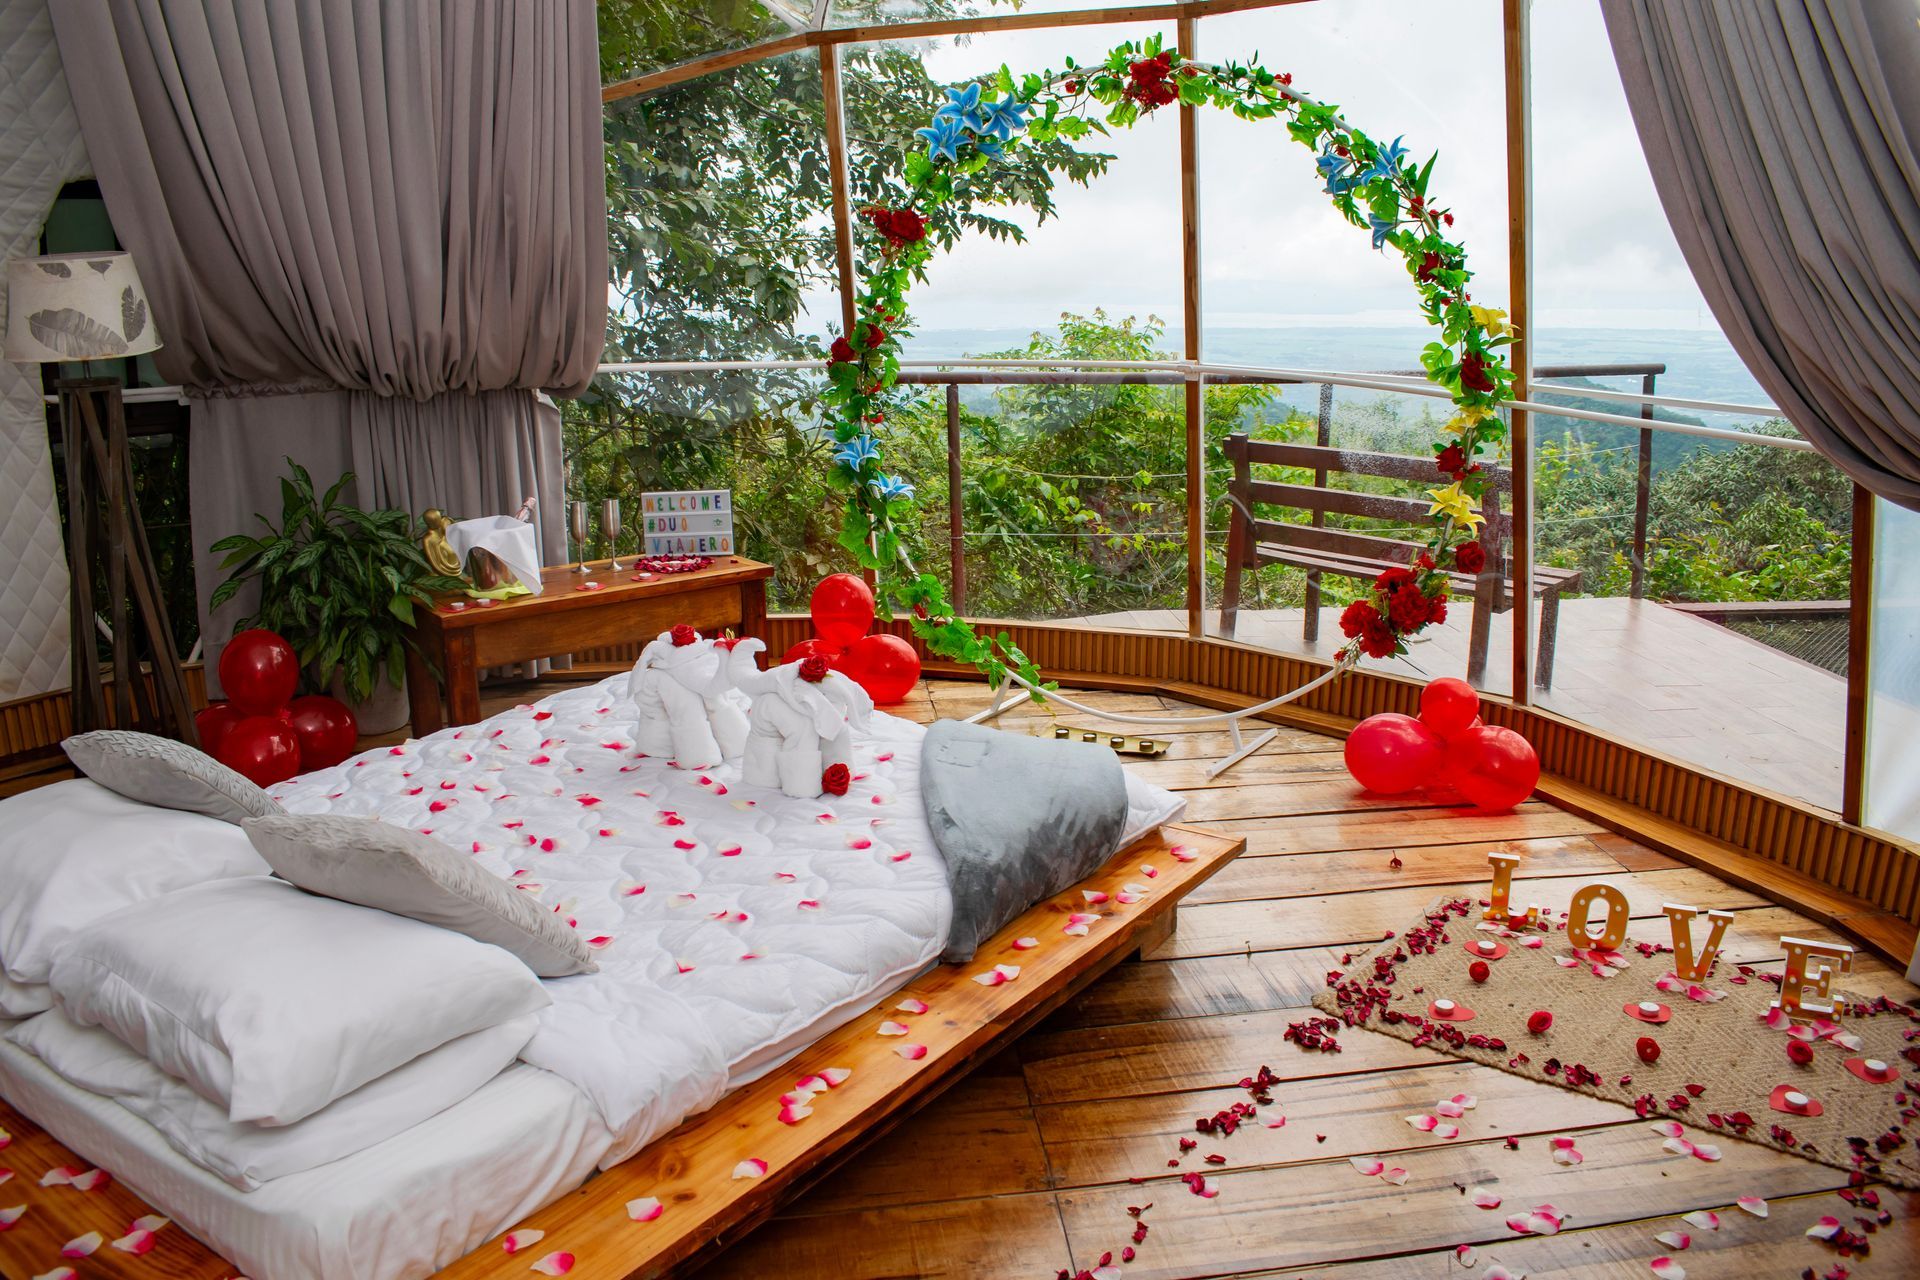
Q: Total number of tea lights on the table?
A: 4